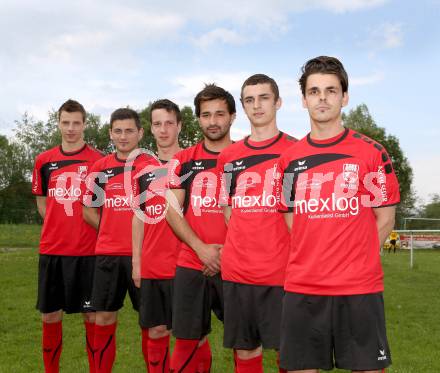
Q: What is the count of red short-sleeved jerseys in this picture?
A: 6